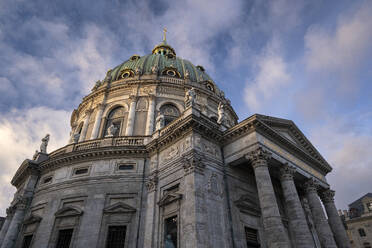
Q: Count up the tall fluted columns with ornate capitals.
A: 4